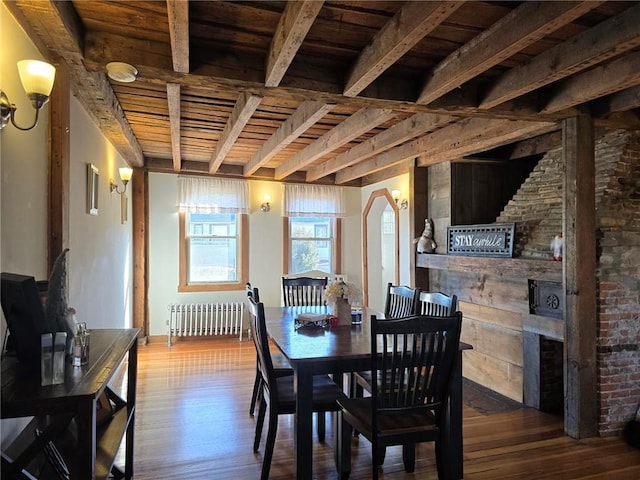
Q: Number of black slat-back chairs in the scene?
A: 6